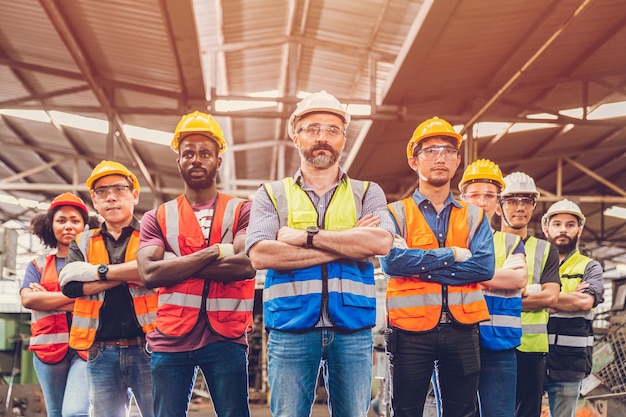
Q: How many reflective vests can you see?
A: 8